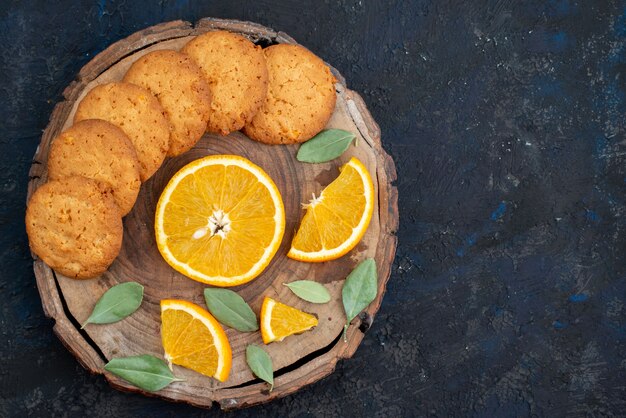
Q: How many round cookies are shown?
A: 6